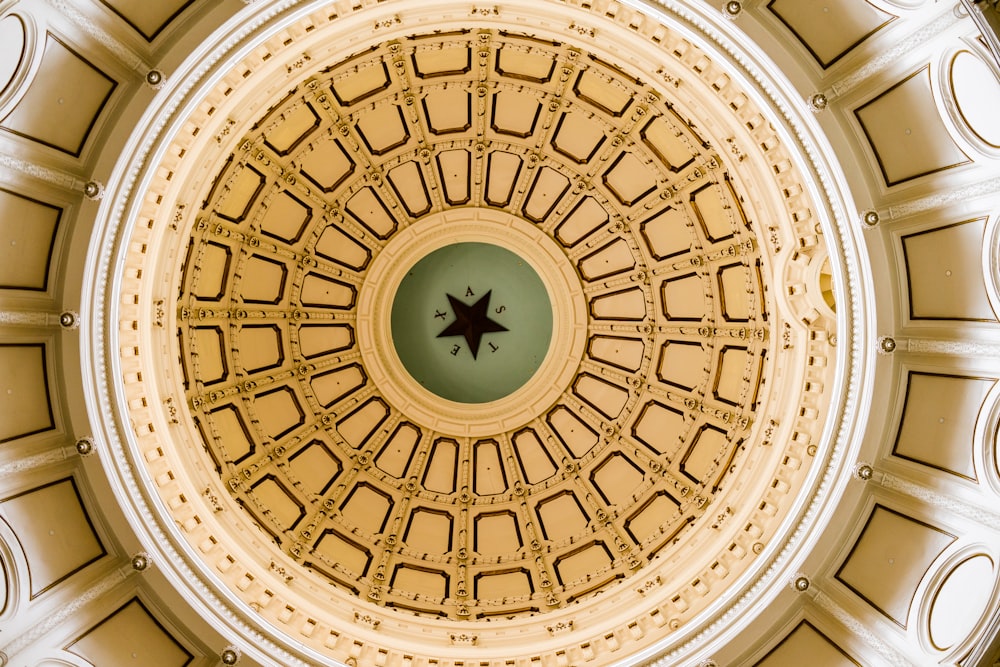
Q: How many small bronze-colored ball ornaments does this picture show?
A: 12